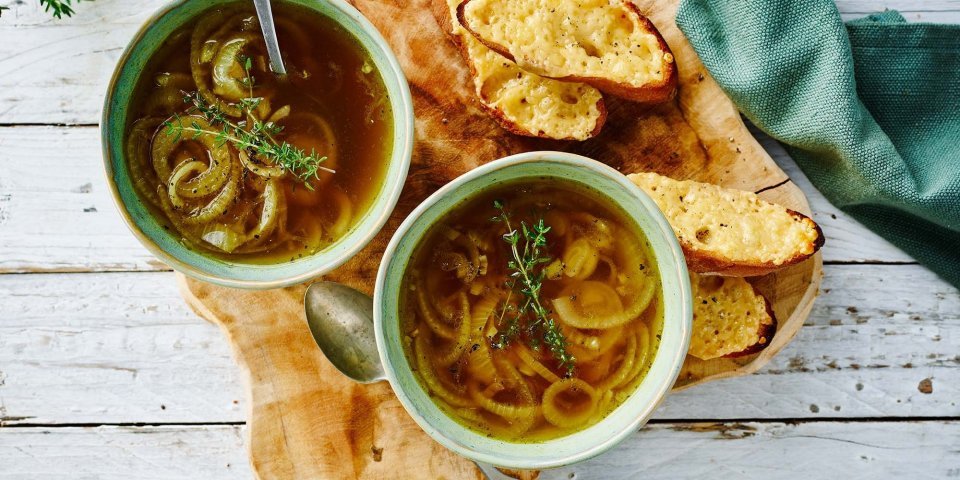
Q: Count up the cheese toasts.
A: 4